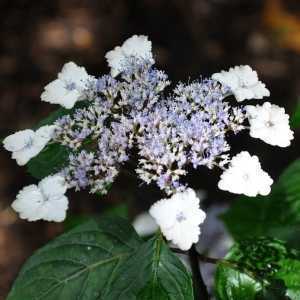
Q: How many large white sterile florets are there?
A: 8